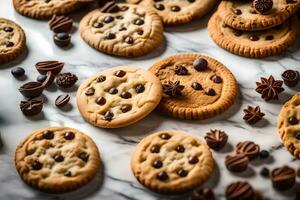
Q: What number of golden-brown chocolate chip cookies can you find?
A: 11